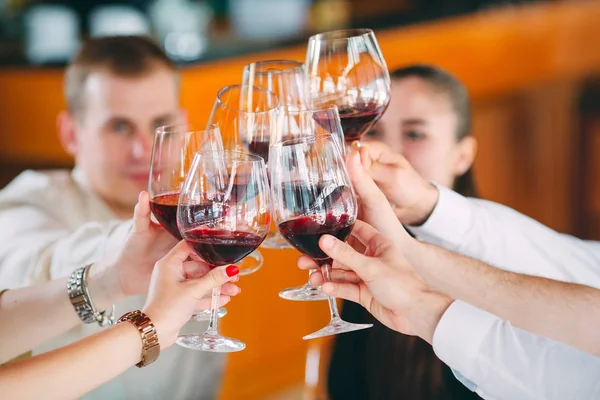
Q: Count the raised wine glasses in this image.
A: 7